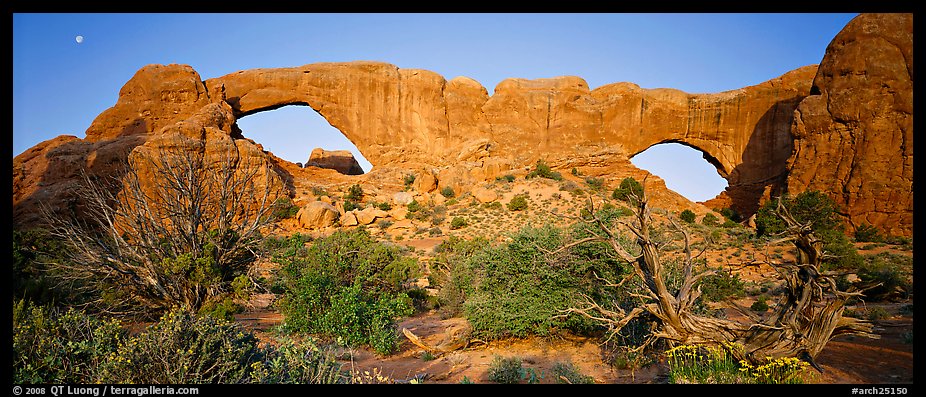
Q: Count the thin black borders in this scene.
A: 4